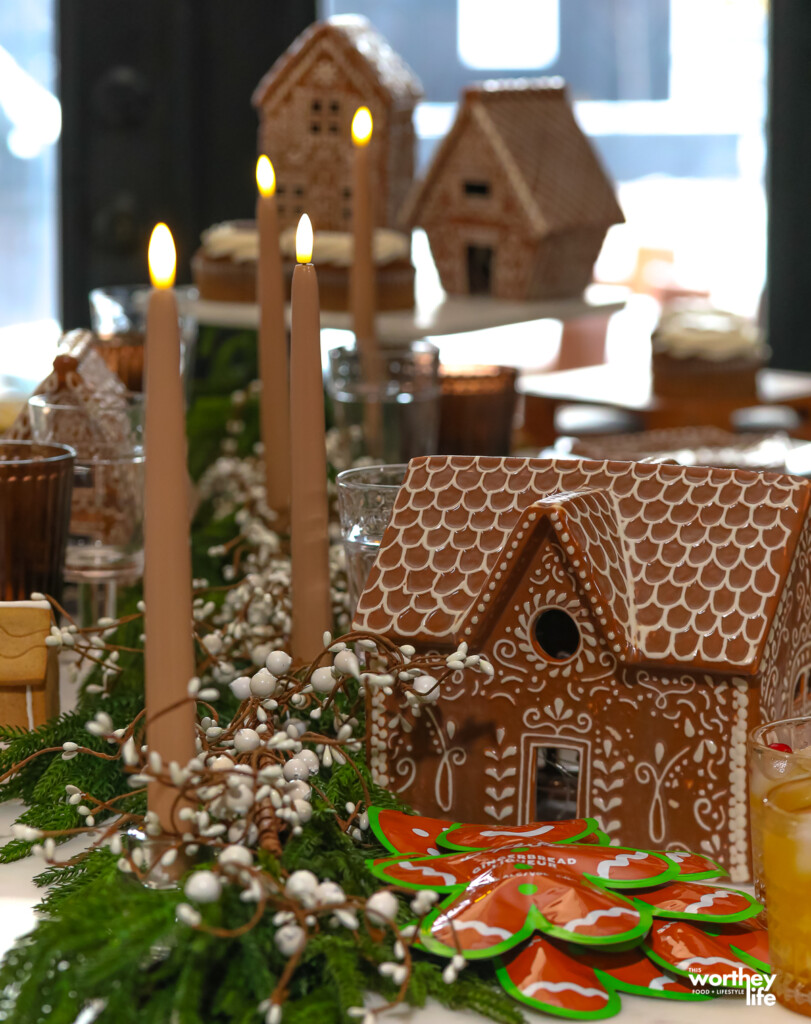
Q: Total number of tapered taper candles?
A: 4